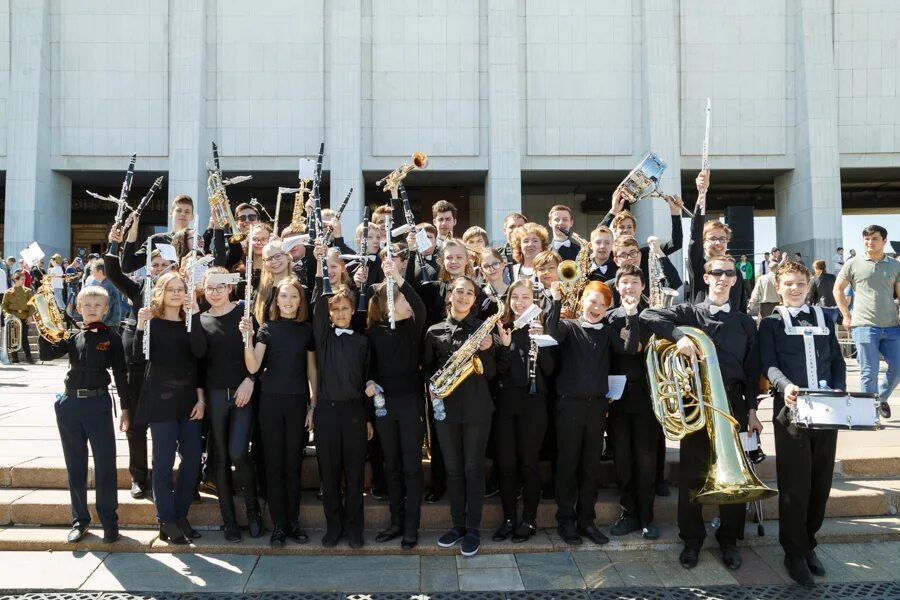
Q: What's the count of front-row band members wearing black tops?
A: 12